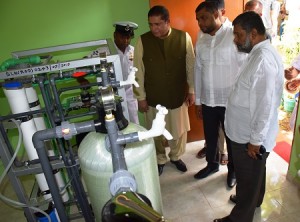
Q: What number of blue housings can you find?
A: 1